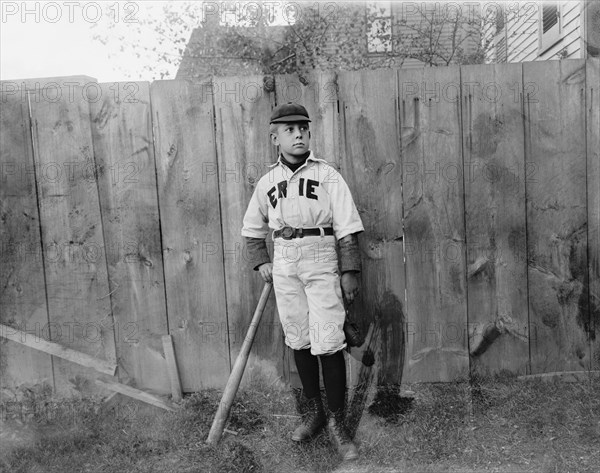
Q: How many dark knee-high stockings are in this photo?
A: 2